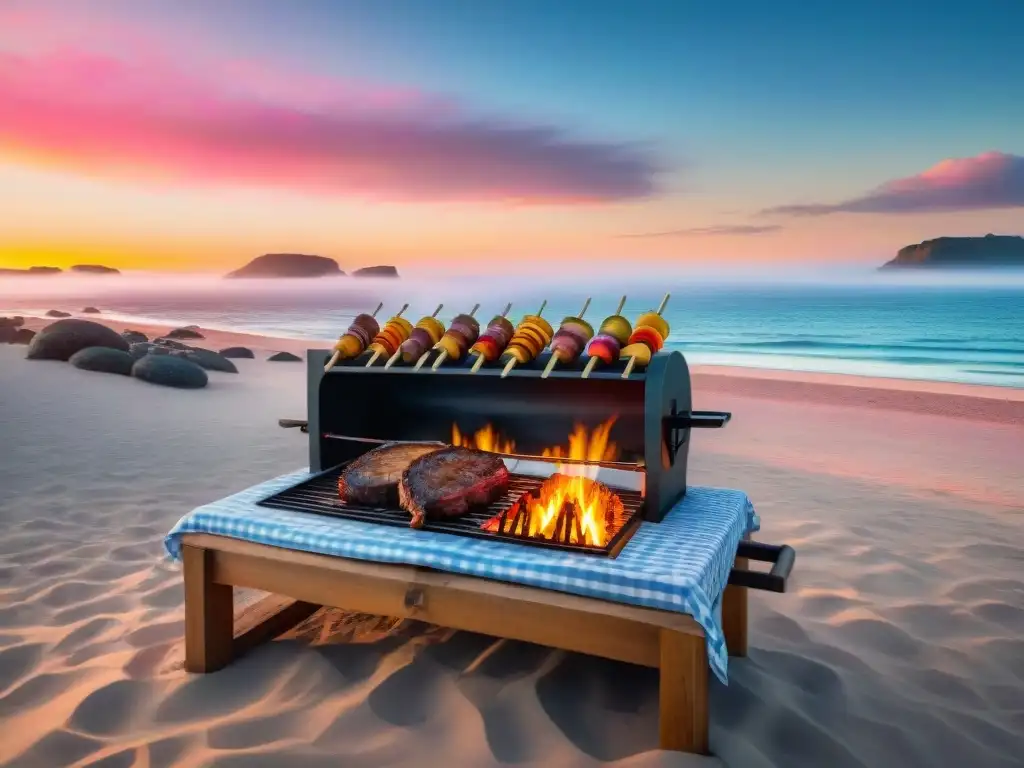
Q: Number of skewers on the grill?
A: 9